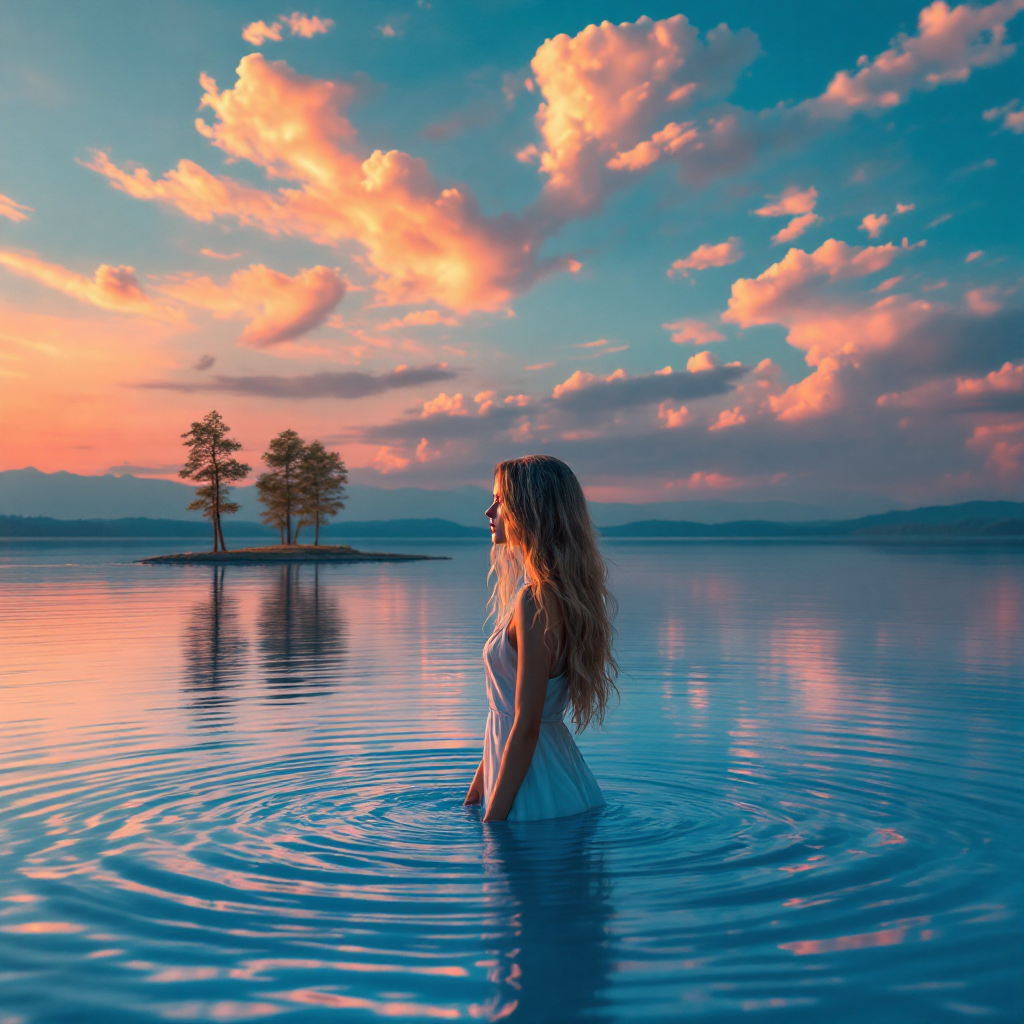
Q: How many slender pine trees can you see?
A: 3